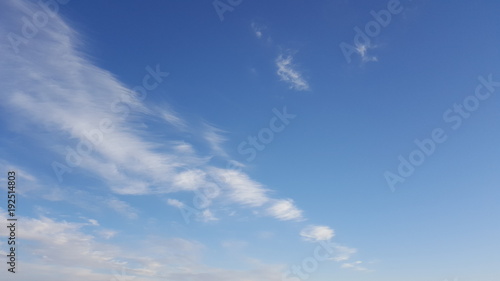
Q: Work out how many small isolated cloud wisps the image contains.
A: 3